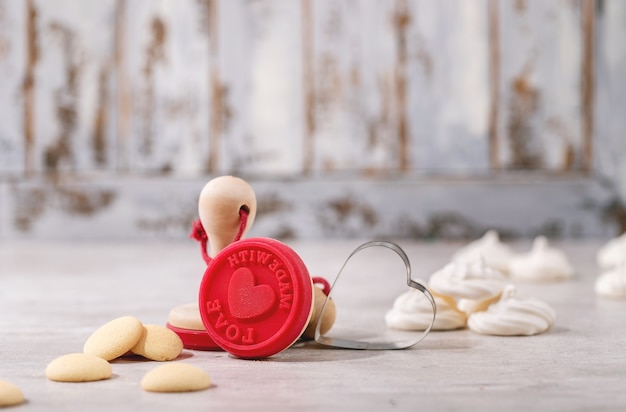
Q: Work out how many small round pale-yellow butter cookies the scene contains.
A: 5